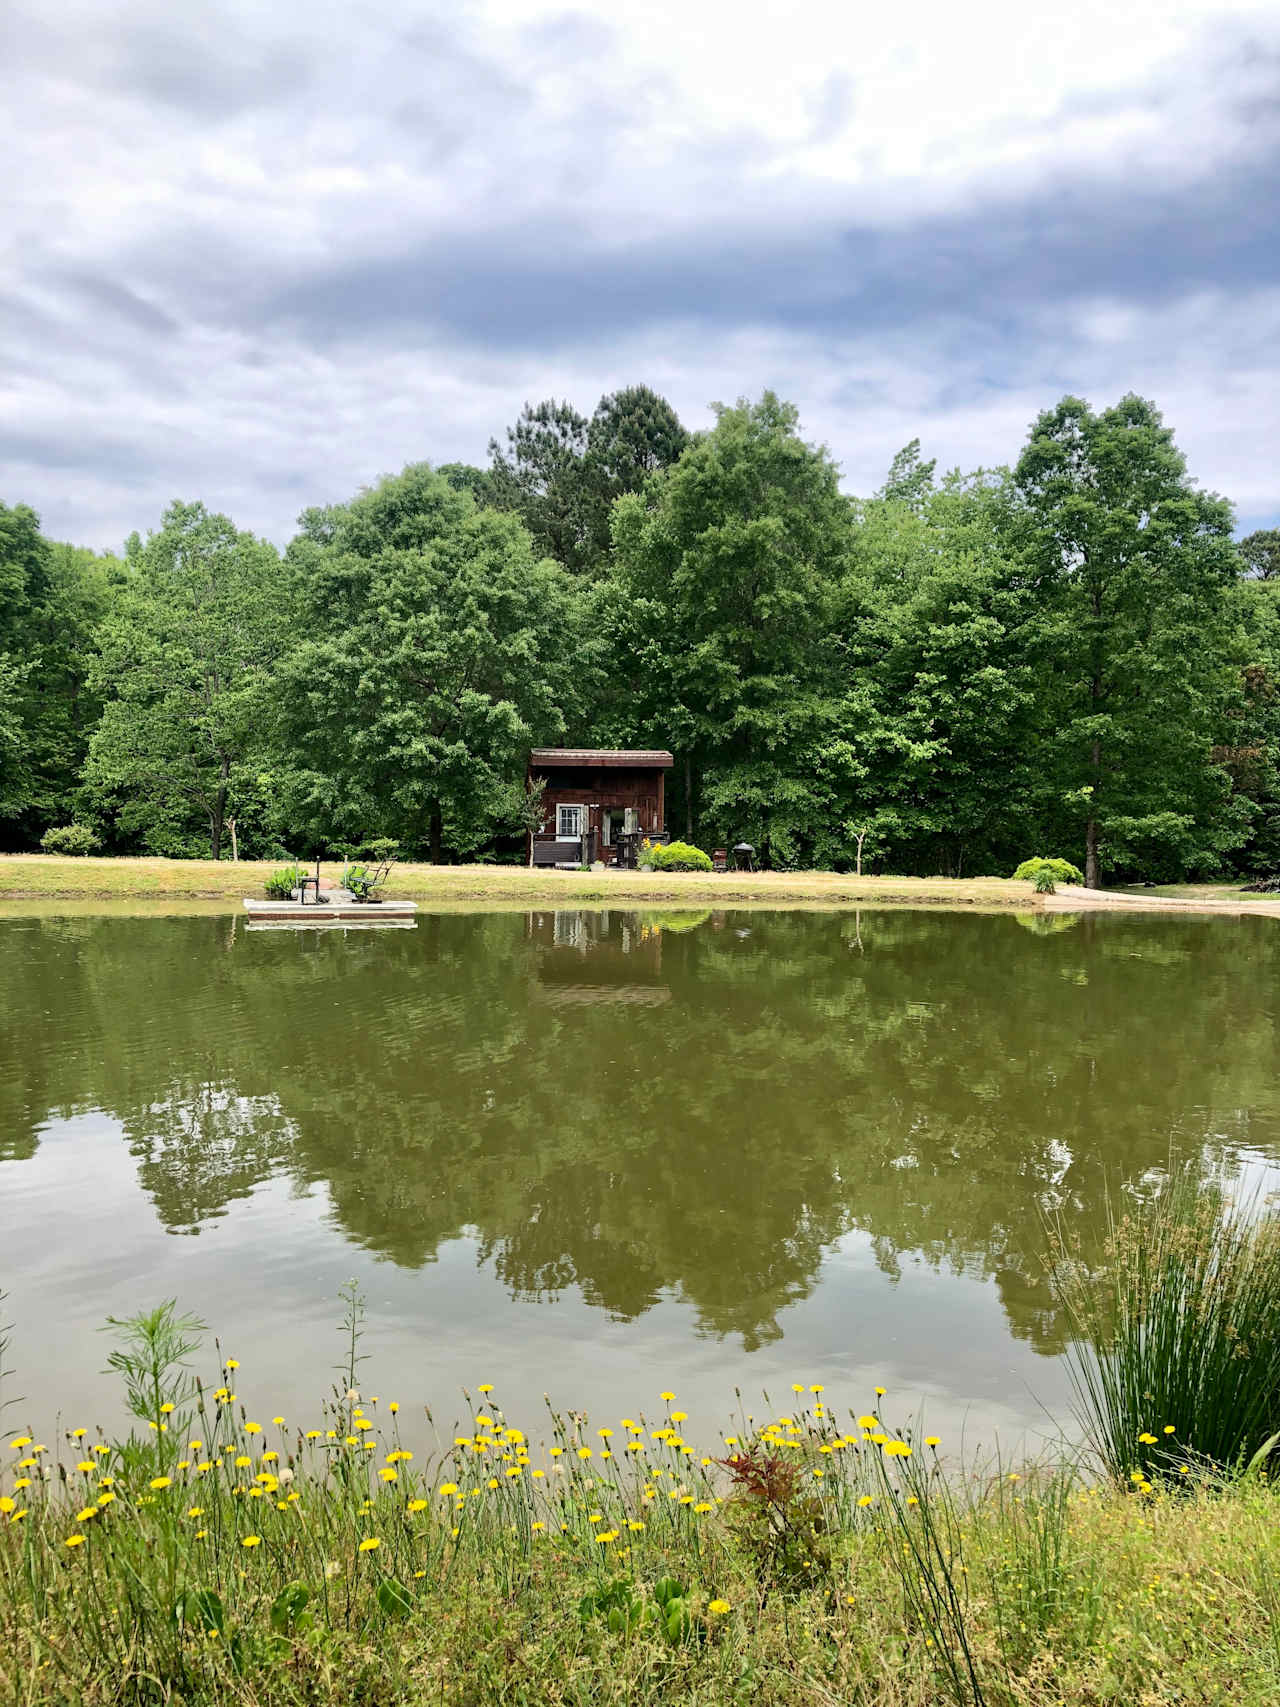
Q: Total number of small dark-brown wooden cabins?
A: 1